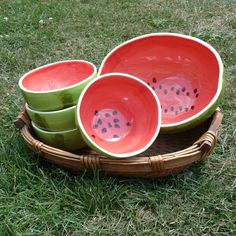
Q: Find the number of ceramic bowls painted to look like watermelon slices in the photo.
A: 5